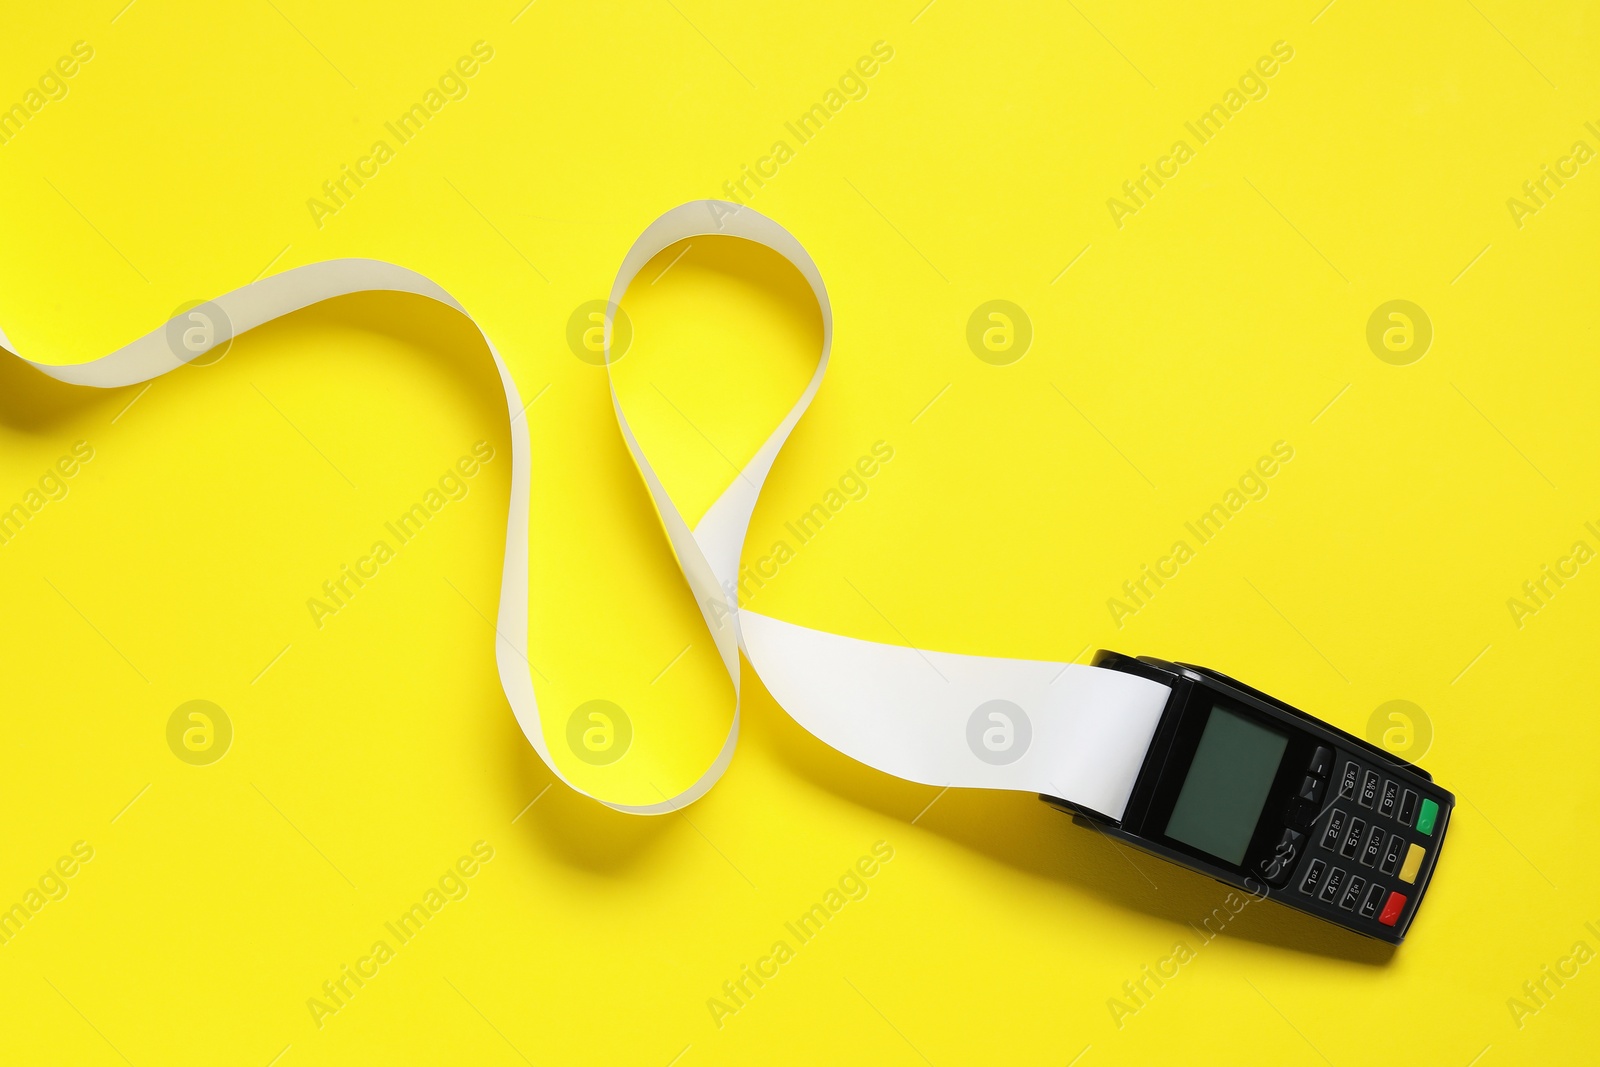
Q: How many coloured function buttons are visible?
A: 3